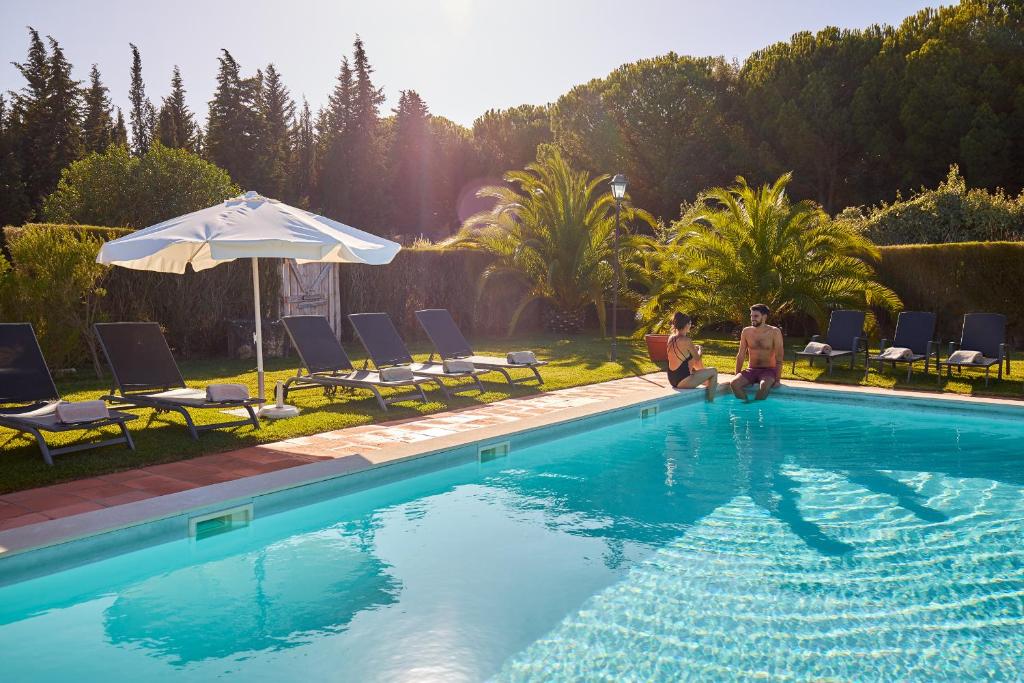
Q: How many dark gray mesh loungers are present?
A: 8